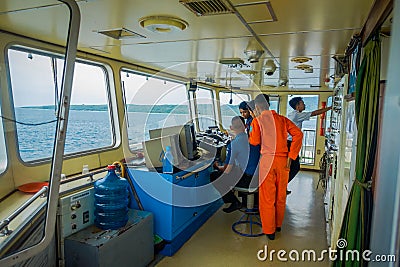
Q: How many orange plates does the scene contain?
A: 1